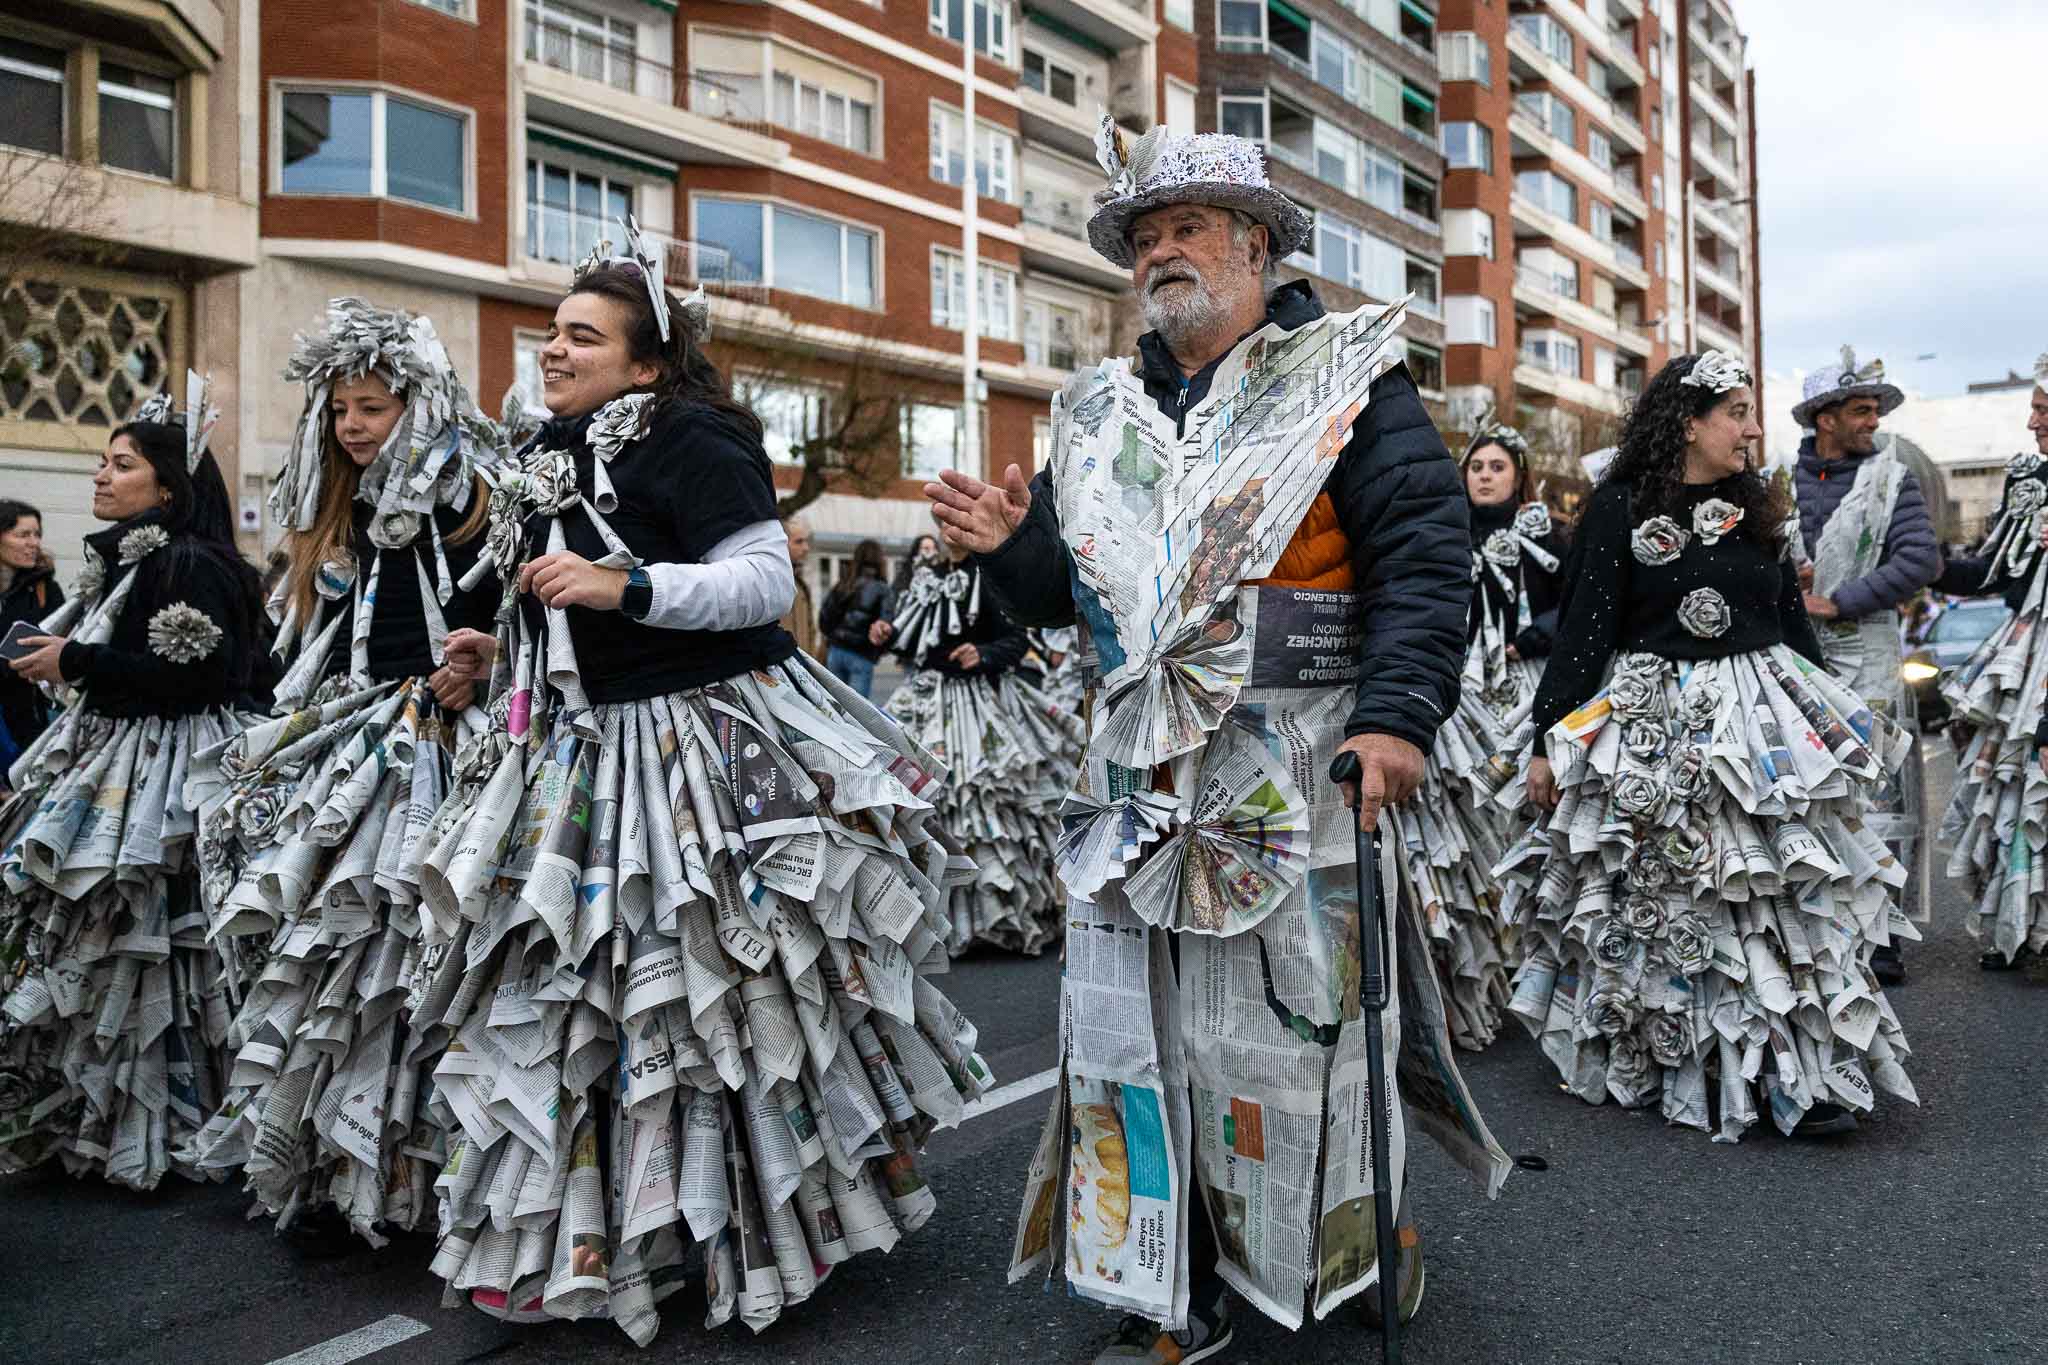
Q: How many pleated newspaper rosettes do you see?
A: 3